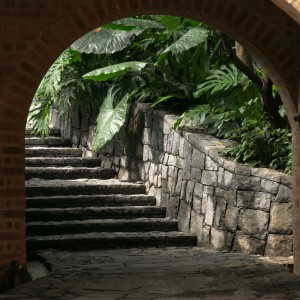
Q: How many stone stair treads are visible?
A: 10